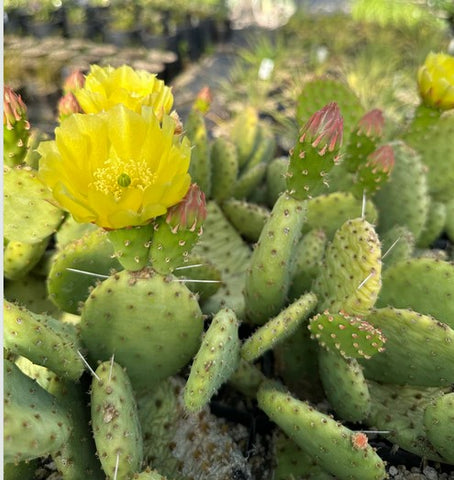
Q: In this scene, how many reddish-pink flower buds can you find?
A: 8